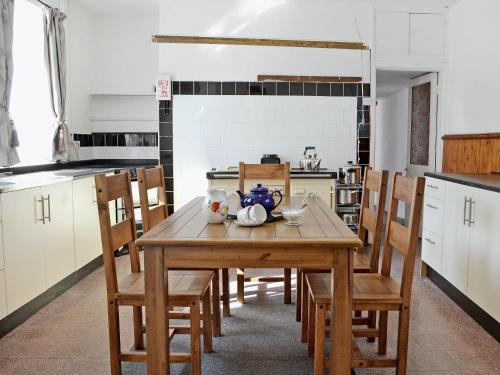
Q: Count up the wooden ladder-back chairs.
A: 5